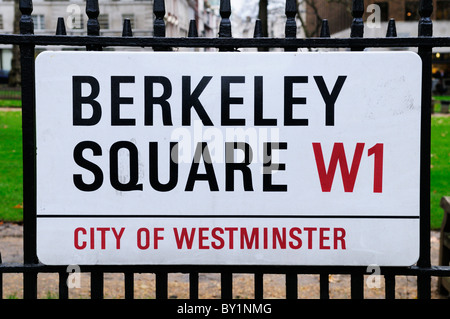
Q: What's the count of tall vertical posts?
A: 7